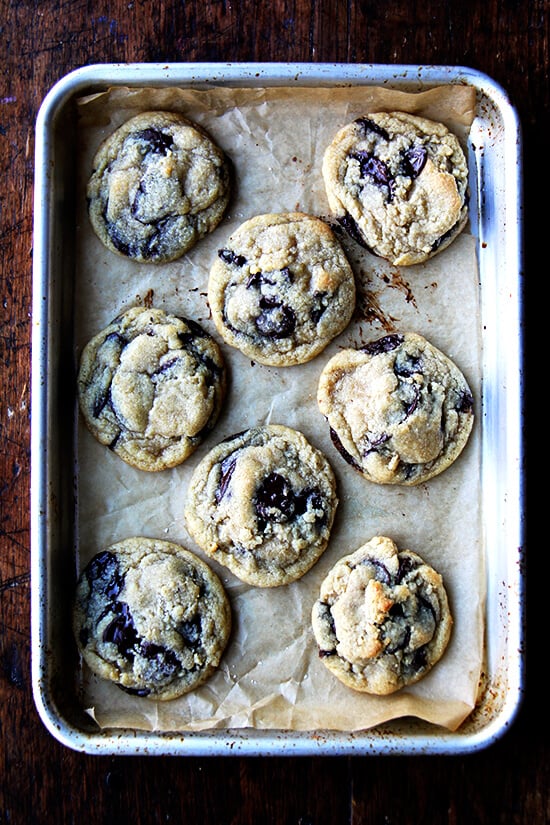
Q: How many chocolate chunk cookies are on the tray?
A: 8